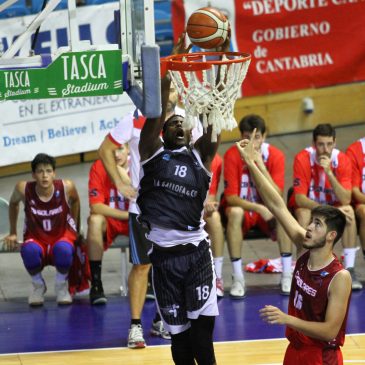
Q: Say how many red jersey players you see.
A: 7